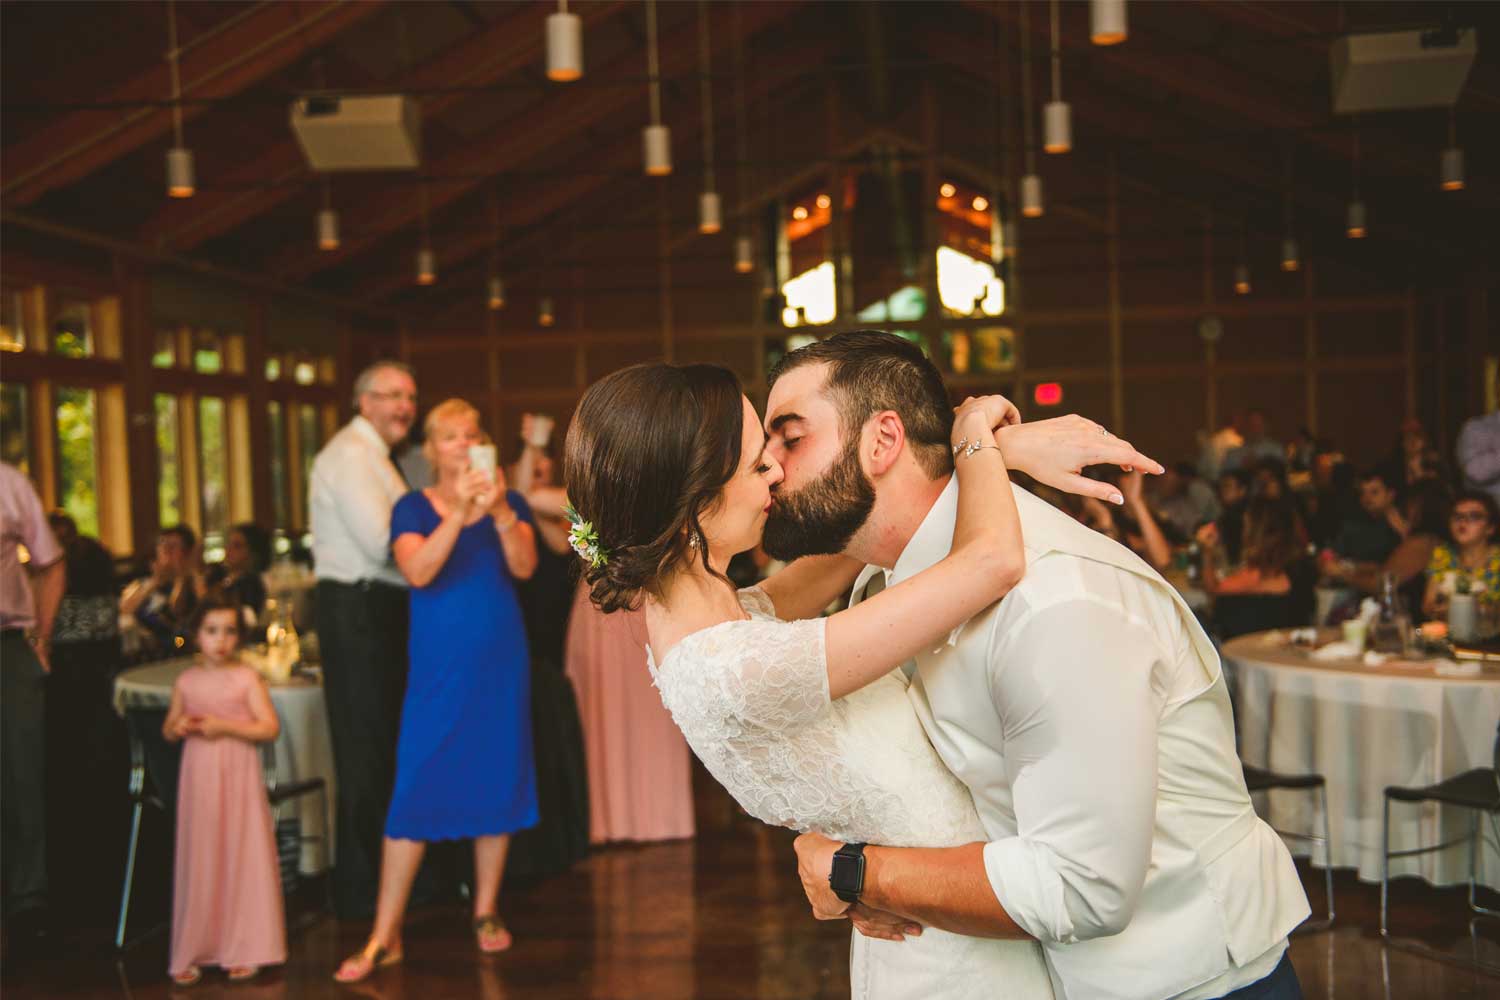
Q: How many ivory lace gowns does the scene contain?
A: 1